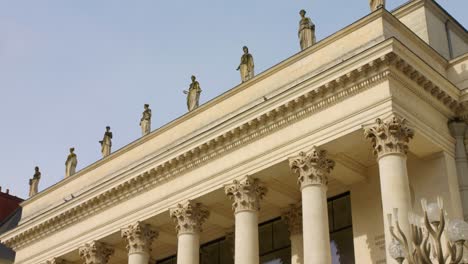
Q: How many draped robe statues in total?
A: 8